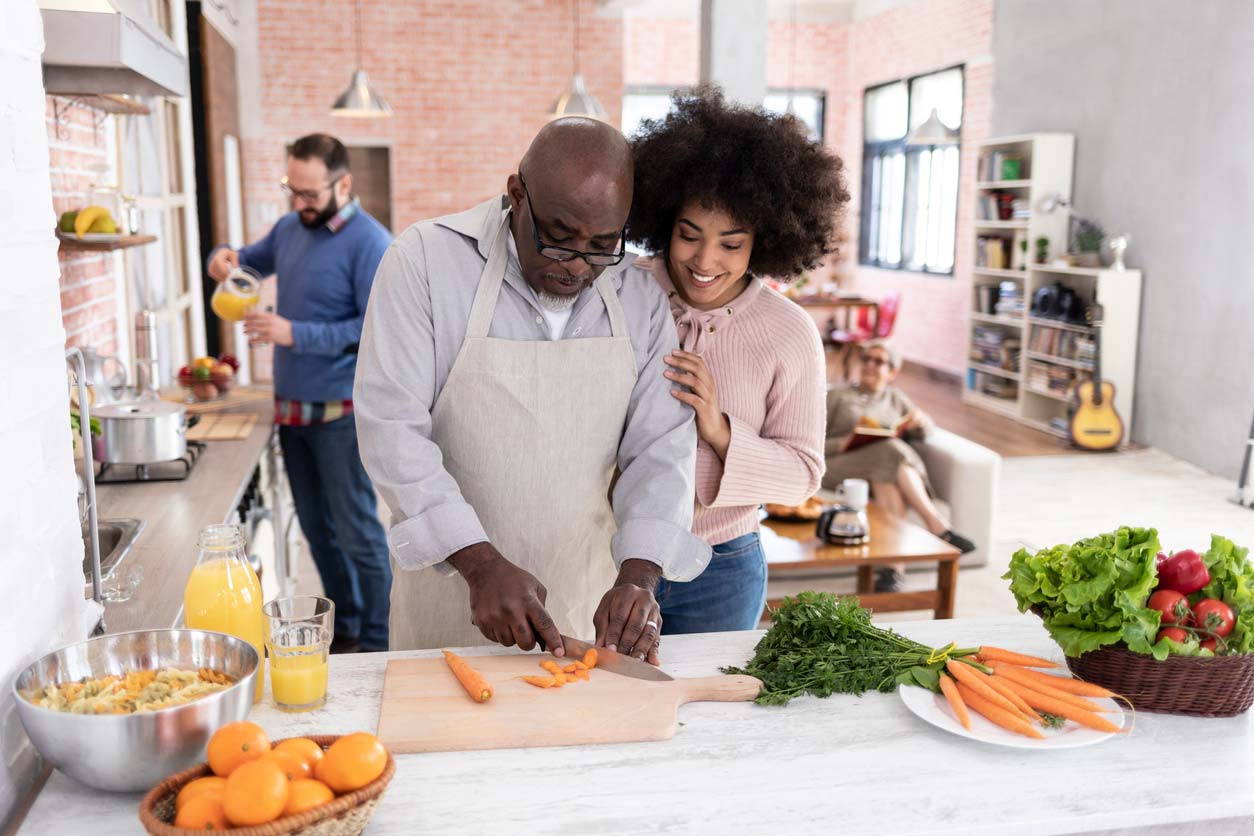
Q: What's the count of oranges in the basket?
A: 8